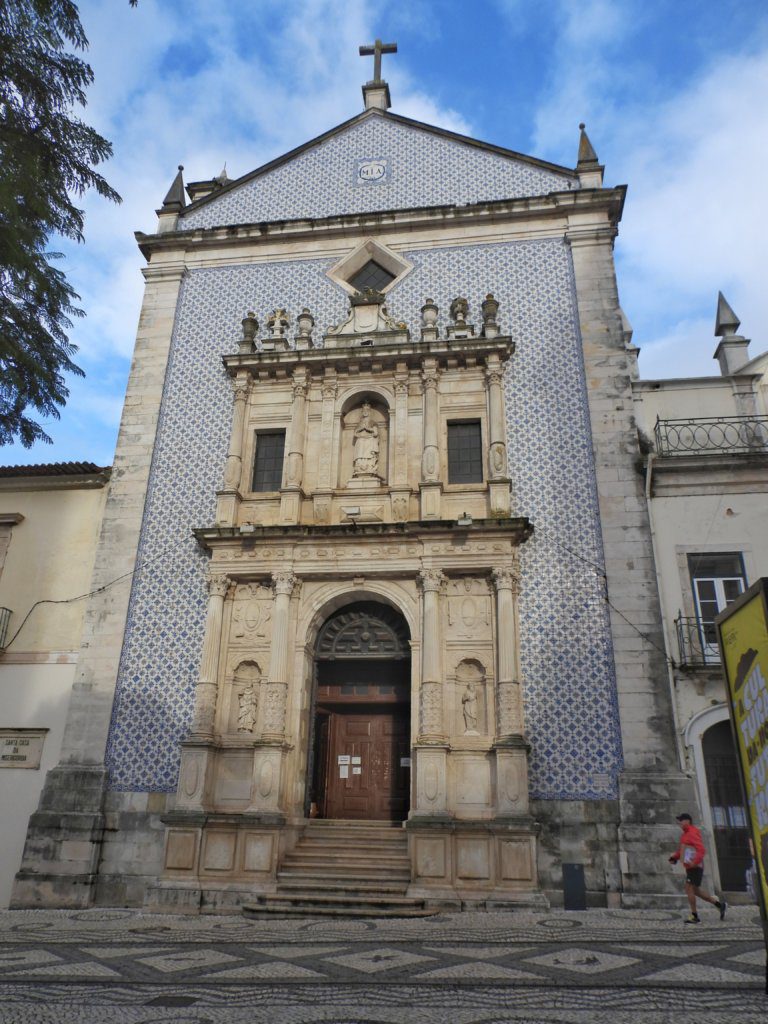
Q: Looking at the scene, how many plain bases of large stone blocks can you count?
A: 2